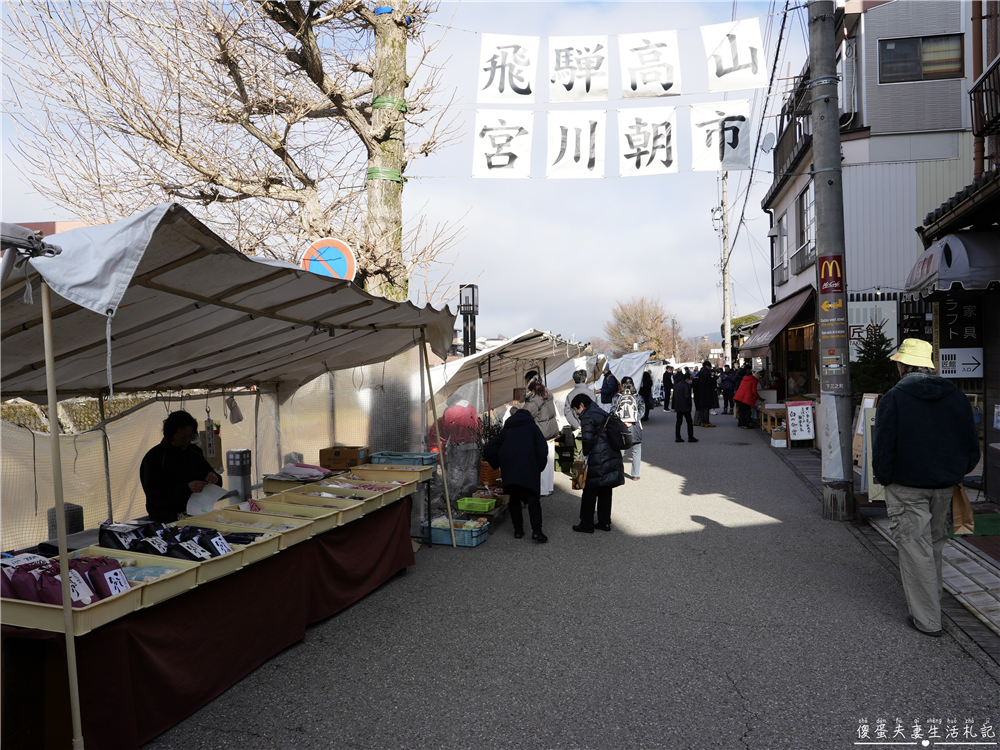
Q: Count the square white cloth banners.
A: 8